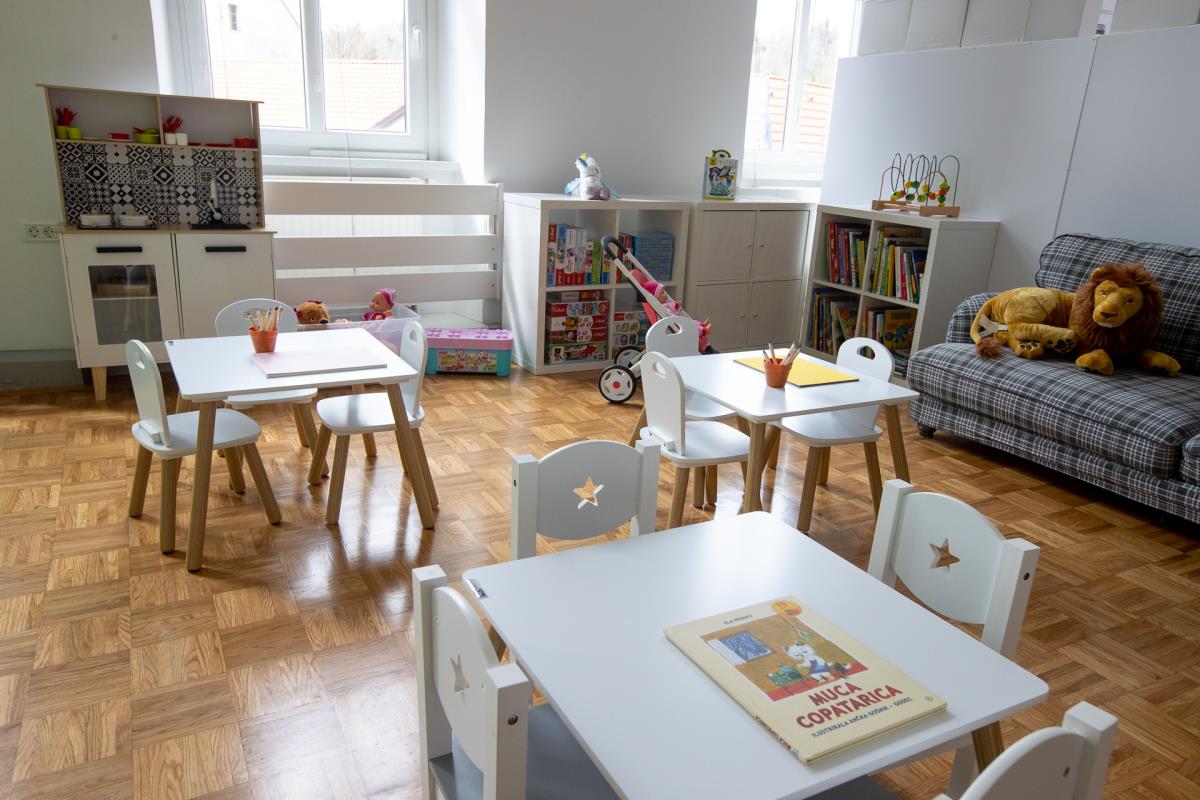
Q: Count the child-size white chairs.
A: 10